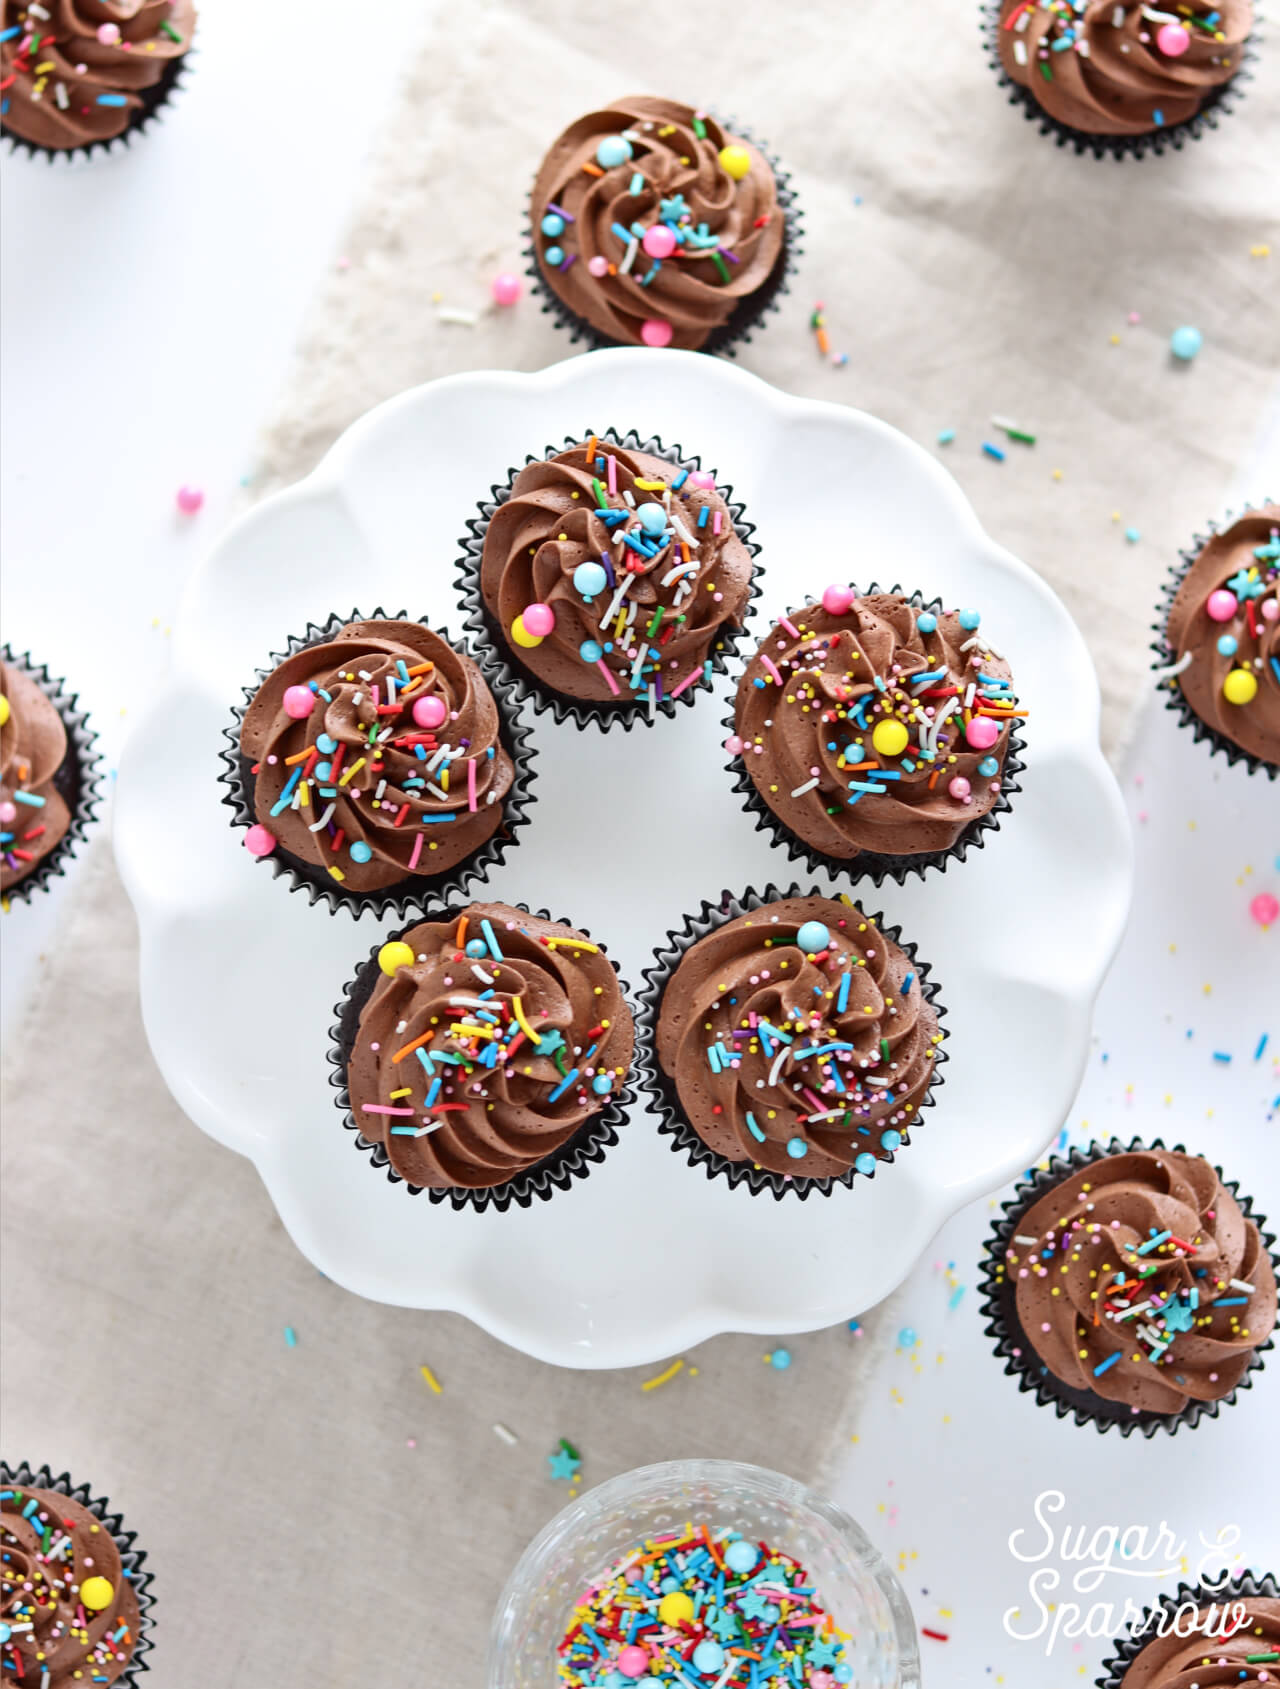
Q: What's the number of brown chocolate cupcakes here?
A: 13